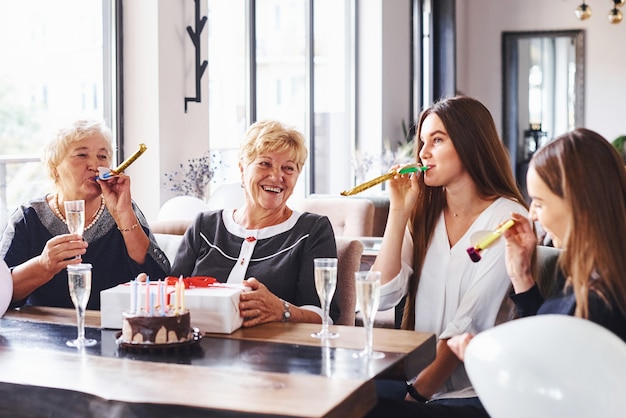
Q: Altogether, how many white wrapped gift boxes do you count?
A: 1